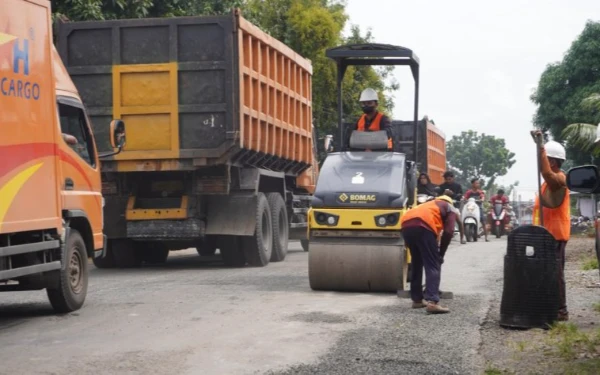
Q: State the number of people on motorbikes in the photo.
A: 4